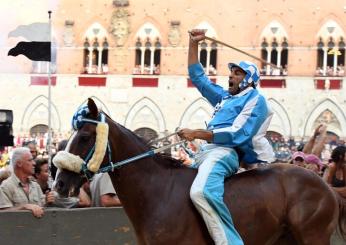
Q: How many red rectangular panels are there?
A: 6